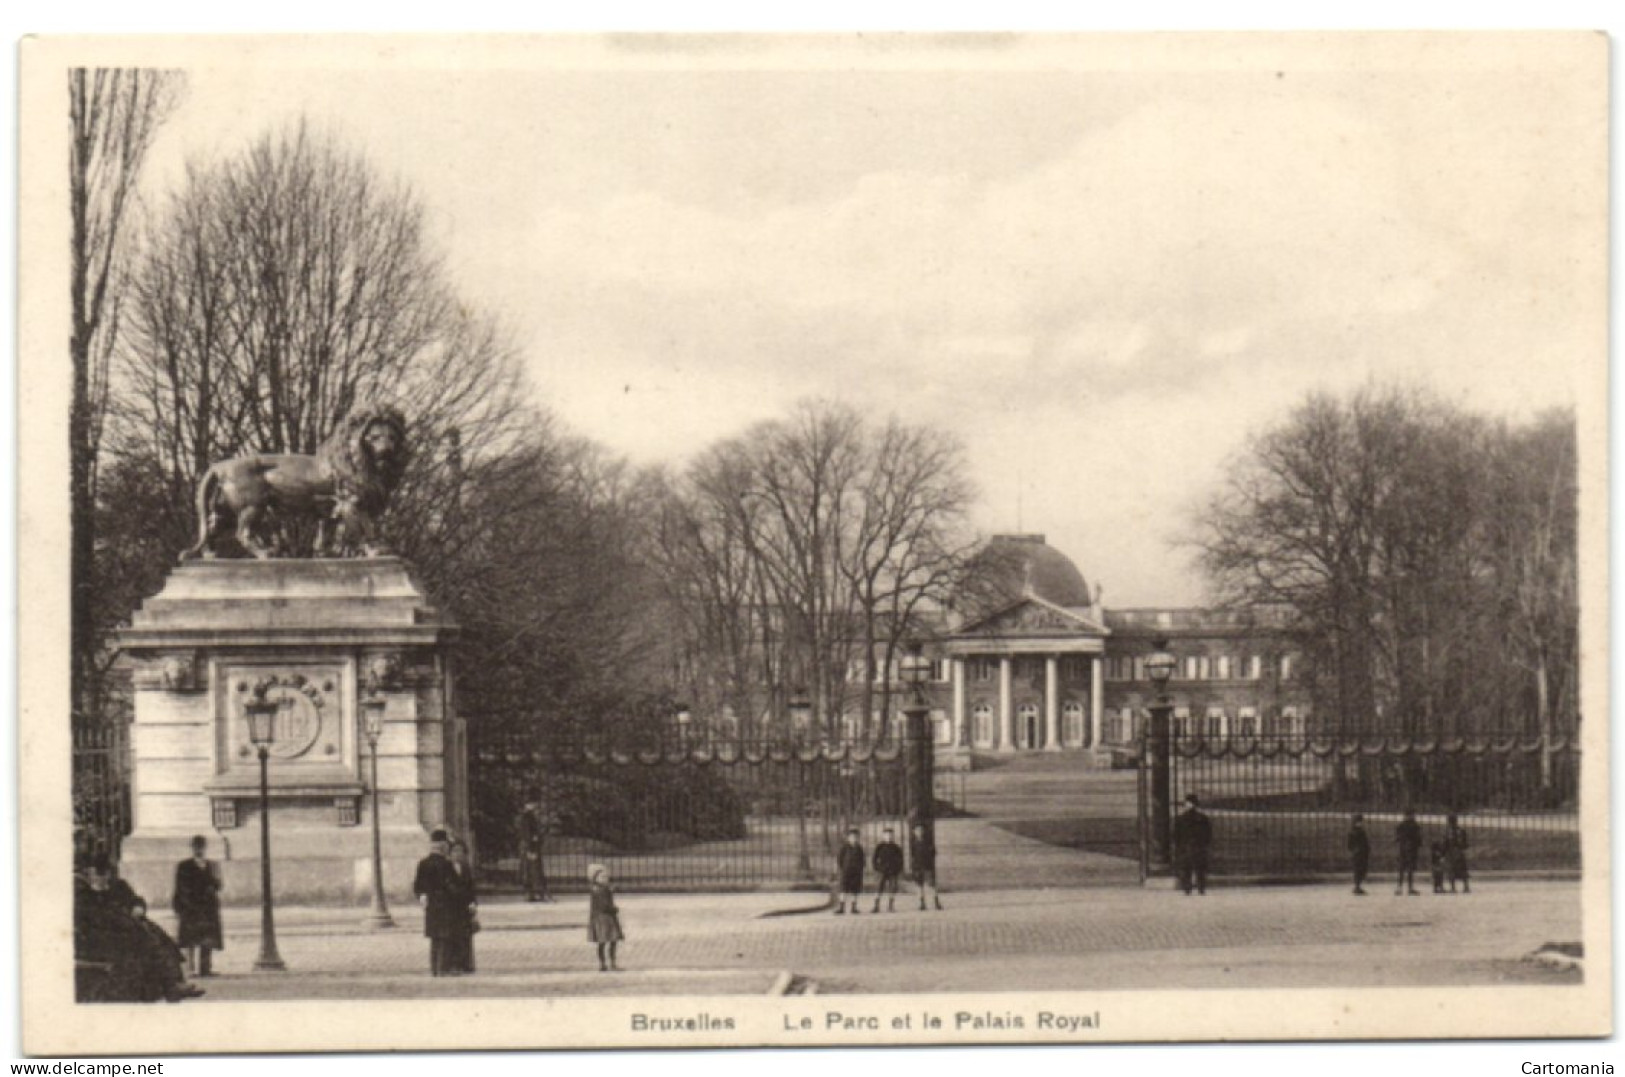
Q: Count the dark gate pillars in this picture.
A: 2